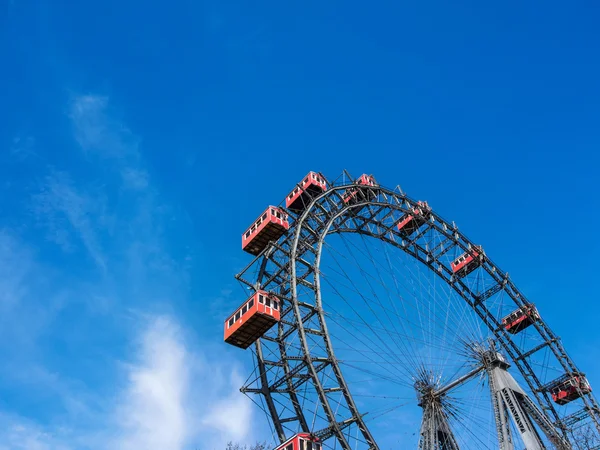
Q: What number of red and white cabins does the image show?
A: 9